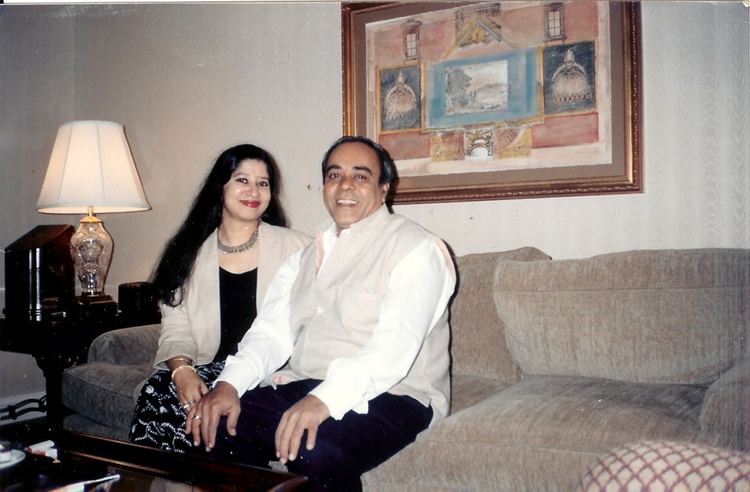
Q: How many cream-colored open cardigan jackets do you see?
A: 1